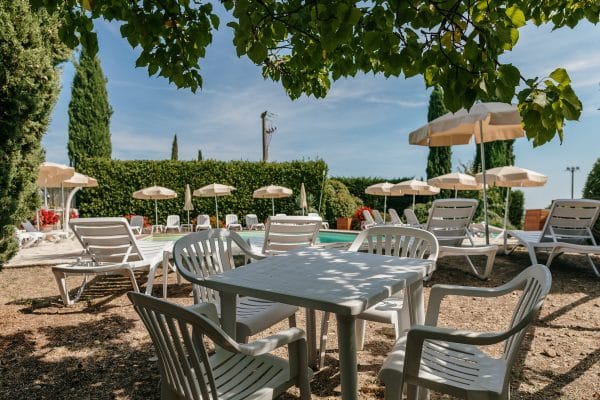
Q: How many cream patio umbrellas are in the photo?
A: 12